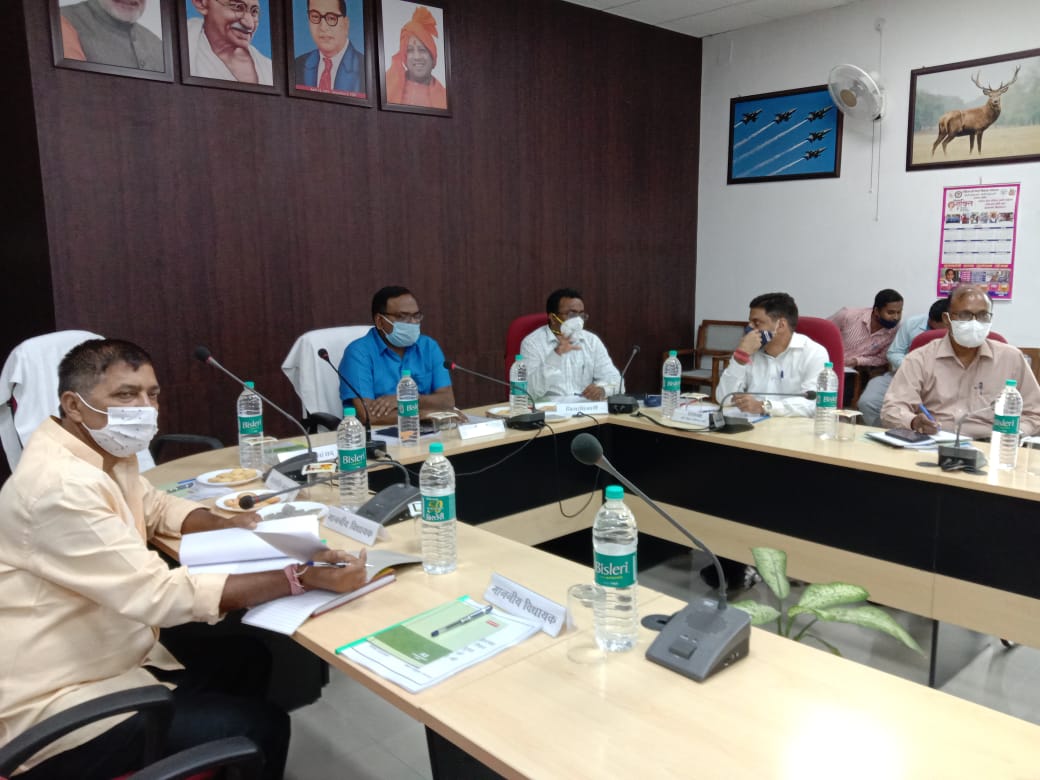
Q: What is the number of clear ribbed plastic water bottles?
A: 9